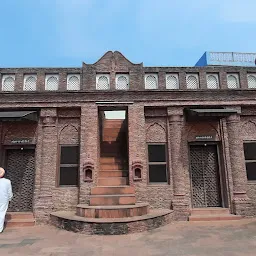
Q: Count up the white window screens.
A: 12